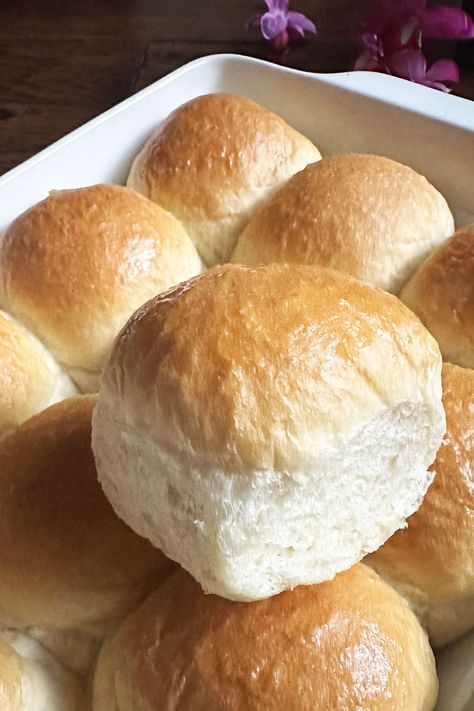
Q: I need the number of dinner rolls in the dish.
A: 10